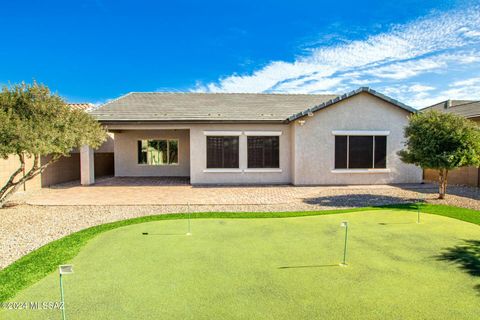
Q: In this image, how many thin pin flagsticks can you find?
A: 4